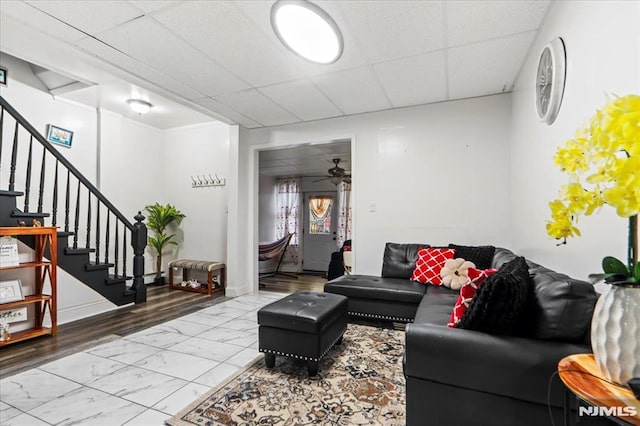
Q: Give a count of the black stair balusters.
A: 12